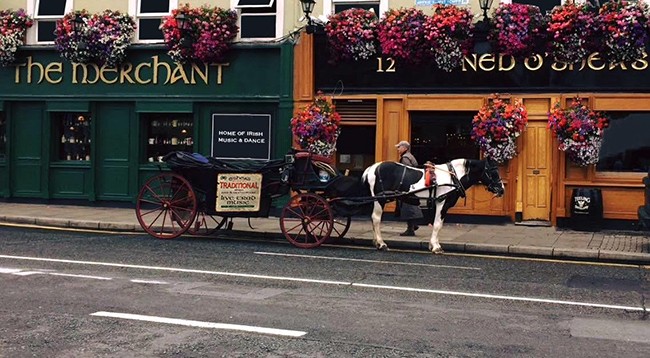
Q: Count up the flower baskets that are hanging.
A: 12